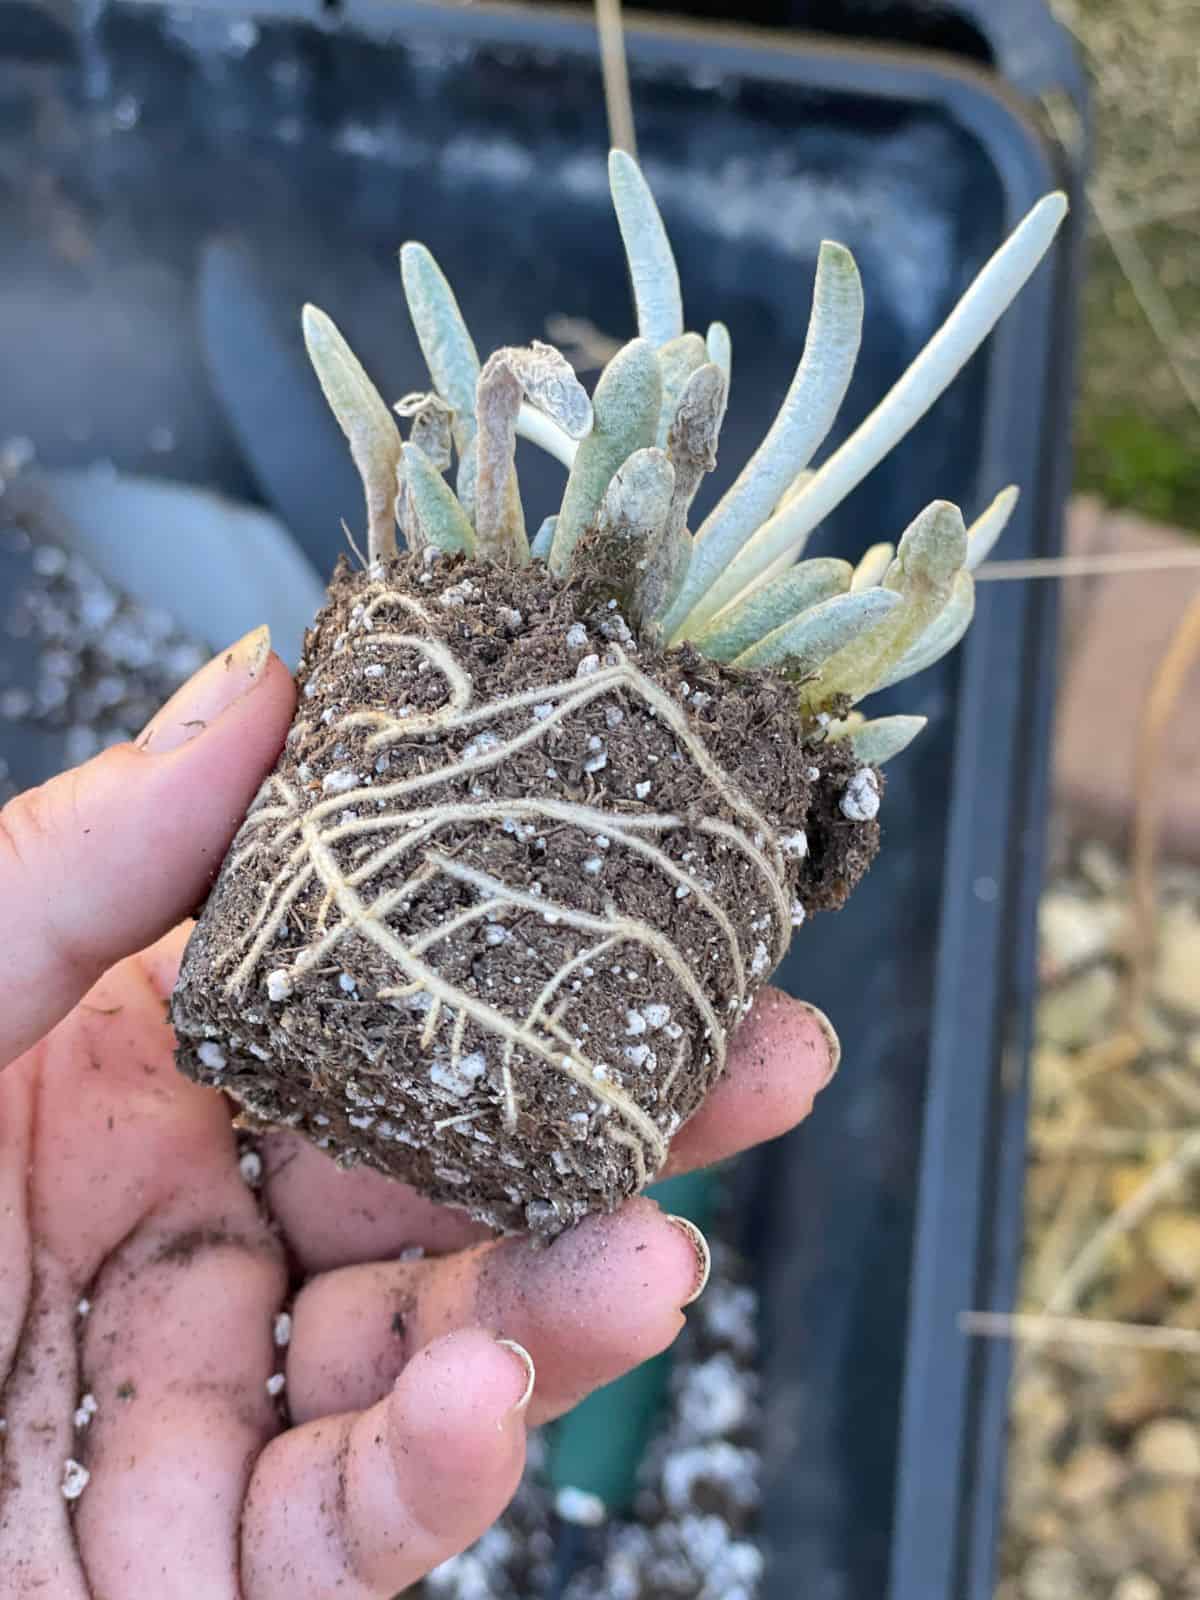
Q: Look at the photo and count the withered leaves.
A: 3